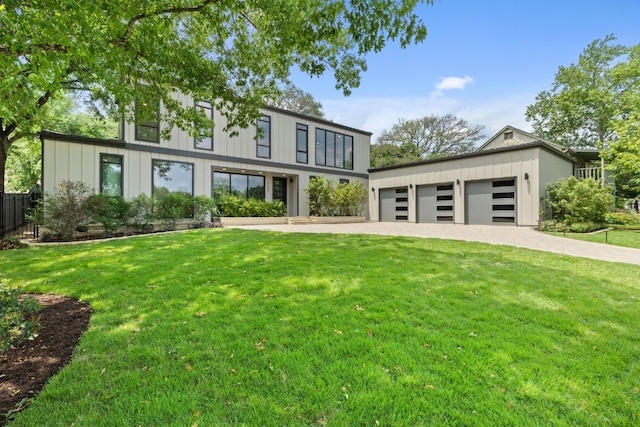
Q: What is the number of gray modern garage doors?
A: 3